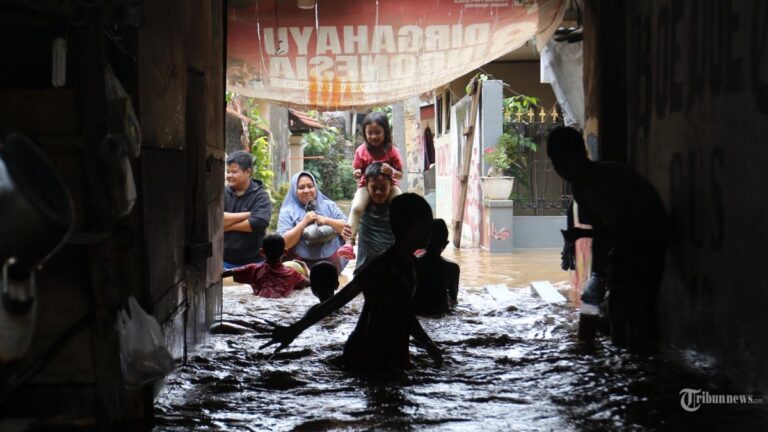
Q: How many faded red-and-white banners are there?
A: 1